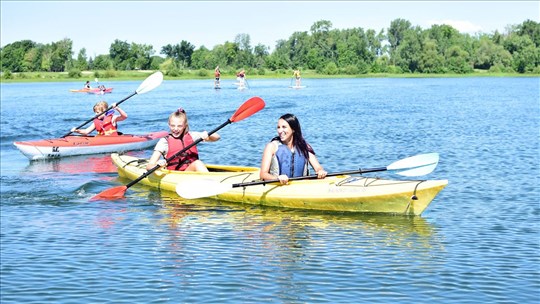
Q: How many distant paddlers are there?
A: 5